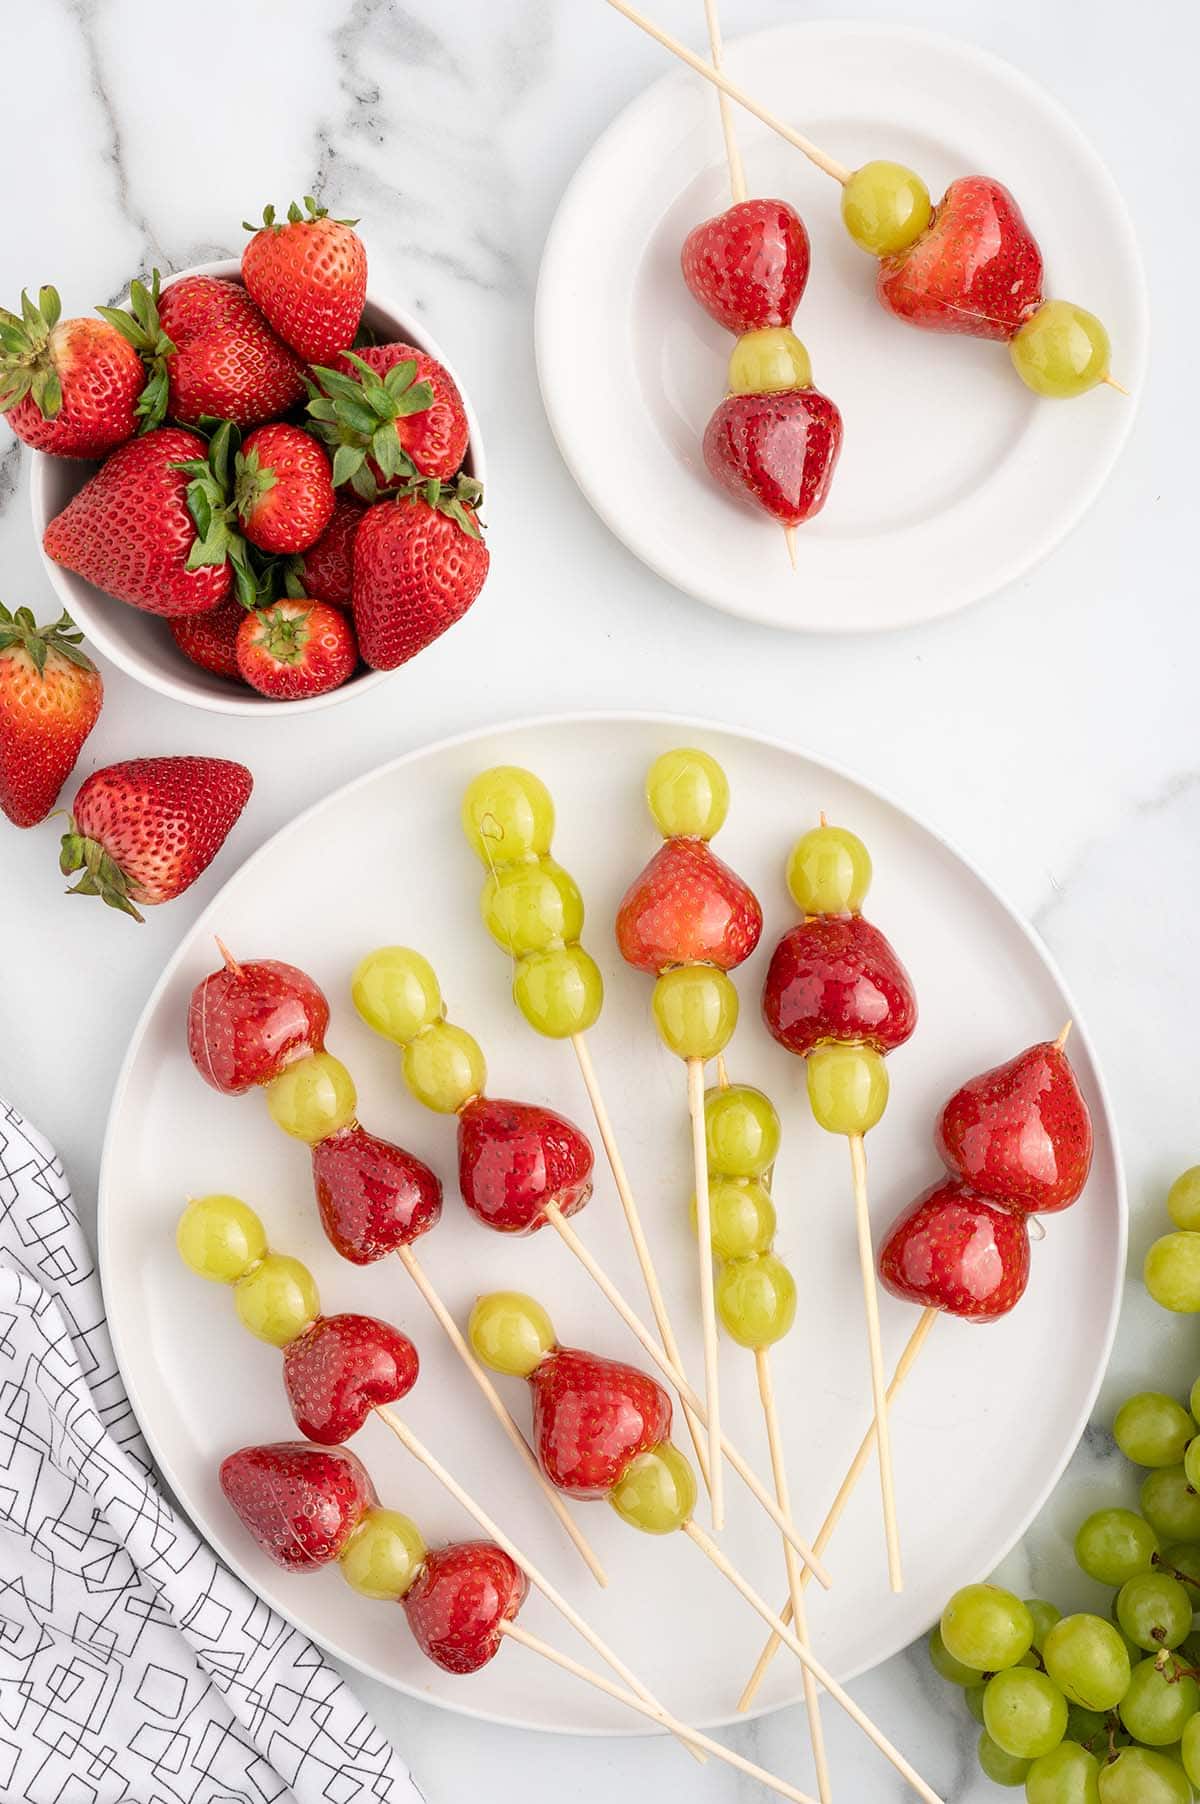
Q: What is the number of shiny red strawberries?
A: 14